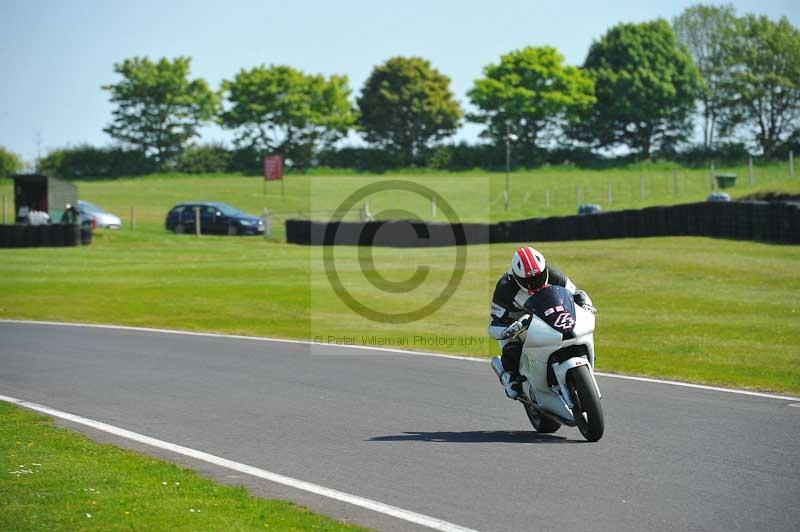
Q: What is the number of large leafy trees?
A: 7